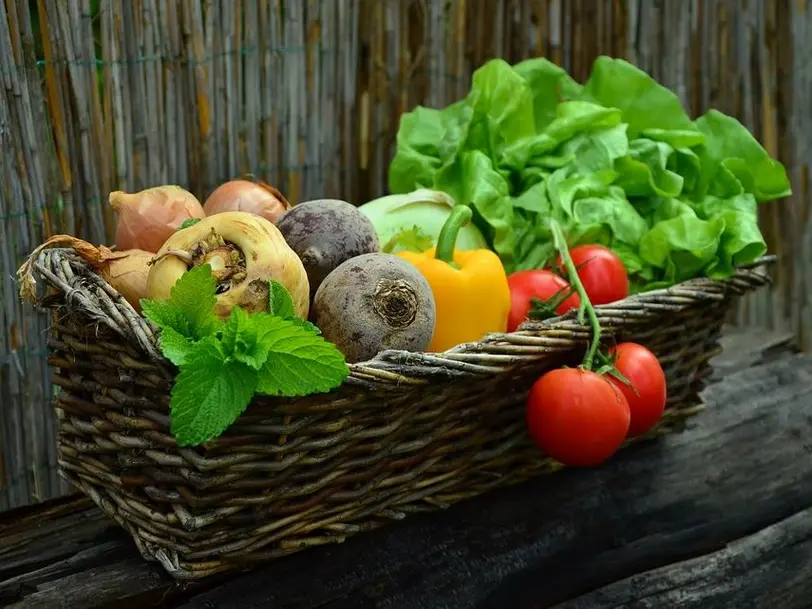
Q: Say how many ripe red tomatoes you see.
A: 4